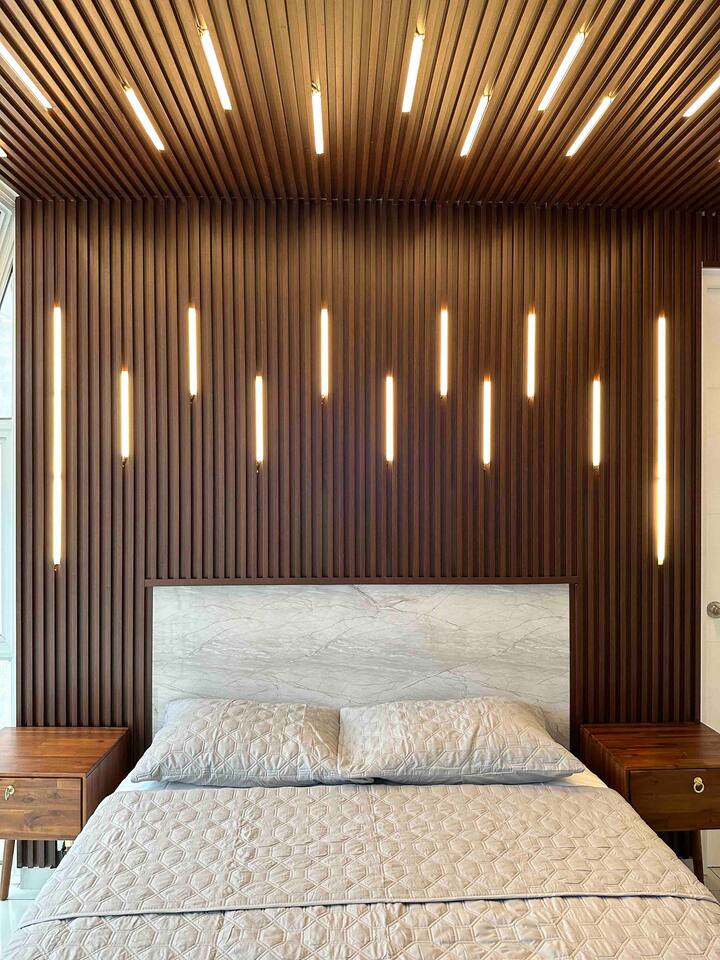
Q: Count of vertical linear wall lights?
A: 11